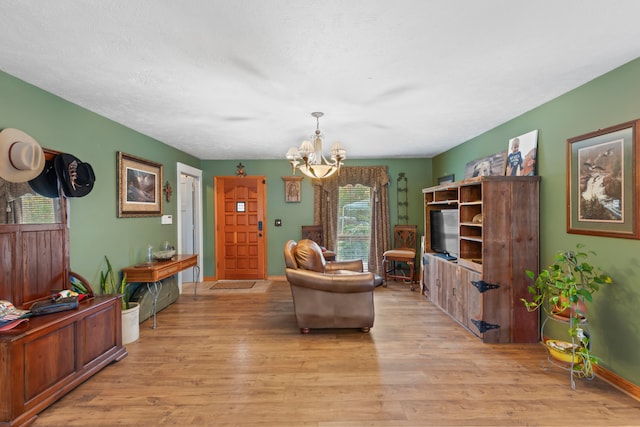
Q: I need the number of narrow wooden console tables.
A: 1